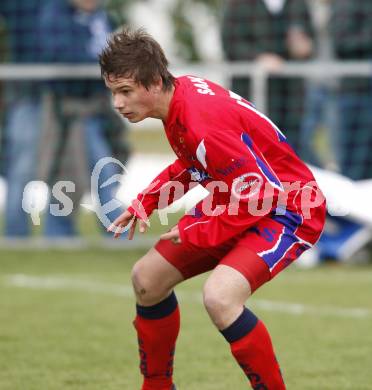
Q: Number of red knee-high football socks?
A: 2